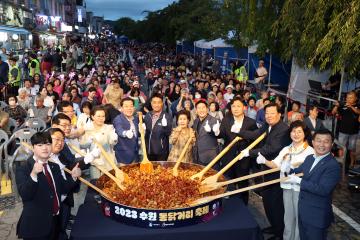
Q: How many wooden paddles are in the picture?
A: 9